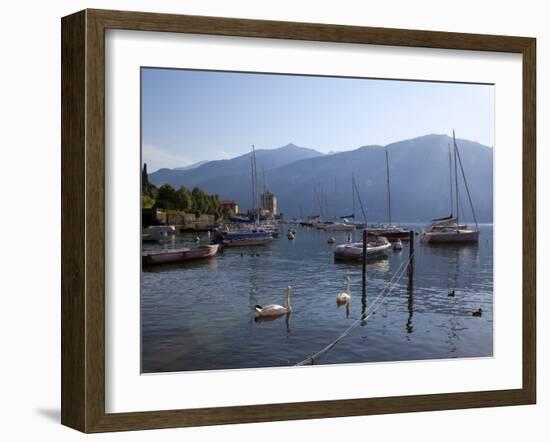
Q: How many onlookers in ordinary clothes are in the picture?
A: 0